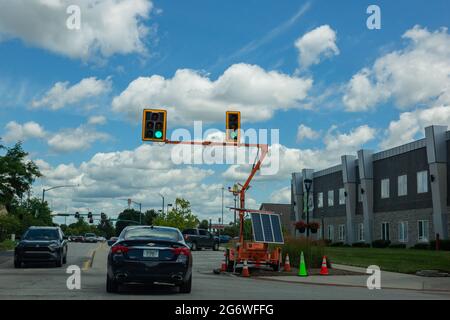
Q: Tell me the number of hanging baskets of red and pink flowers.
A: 2